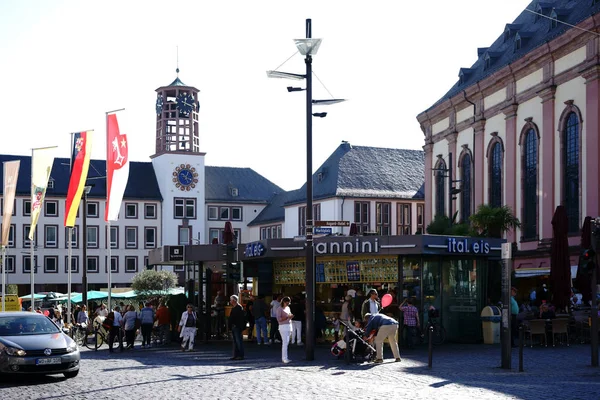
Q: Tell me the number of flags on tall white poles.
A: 4